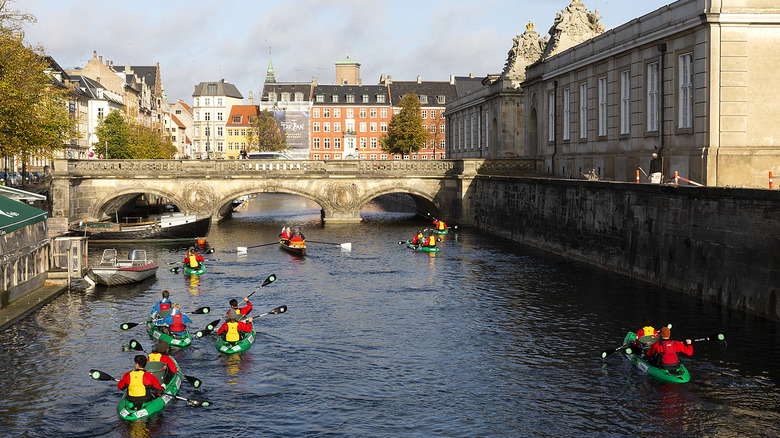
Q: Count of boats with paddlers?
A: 8